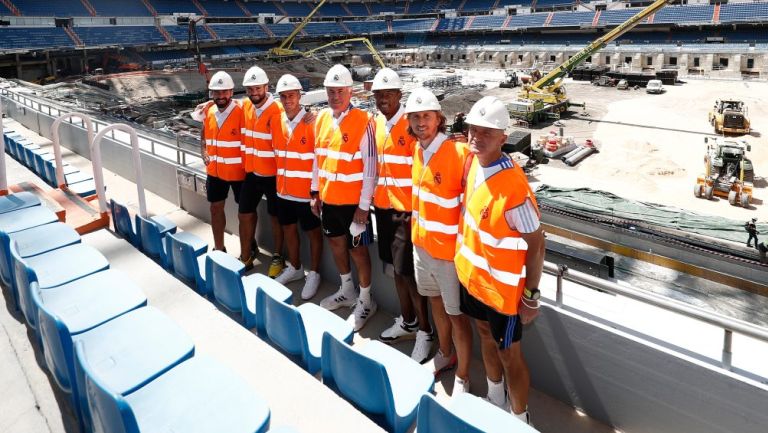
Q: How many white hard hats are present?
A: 7